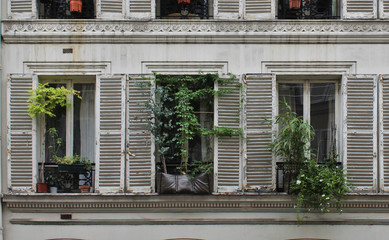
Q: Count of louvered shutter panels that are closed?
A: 0